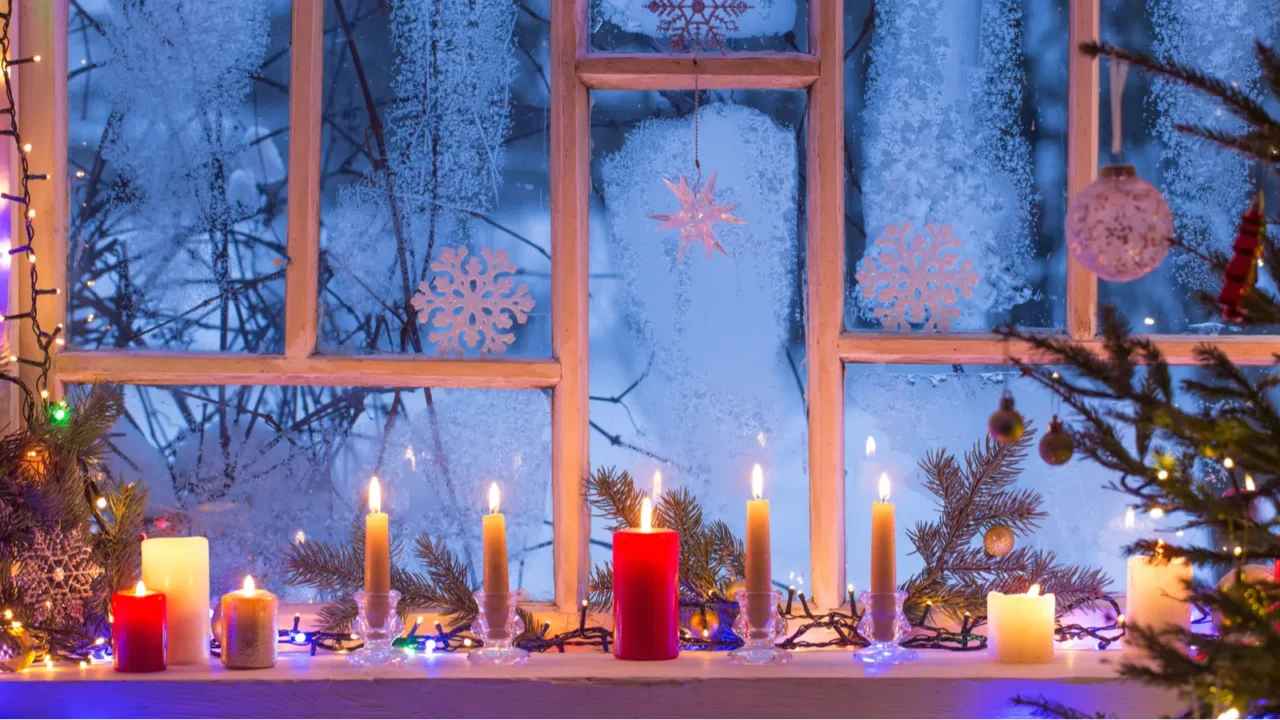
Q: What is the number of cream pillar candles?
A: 3